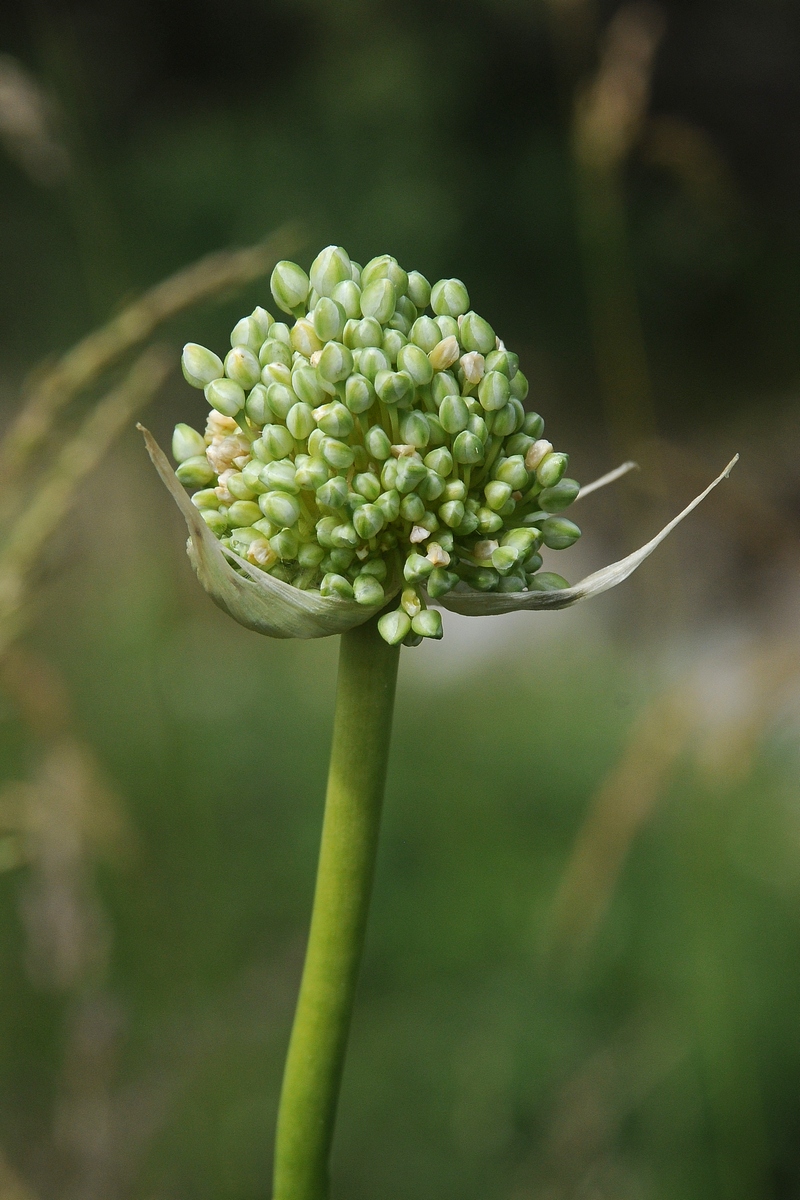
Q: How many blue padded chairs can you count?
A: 0